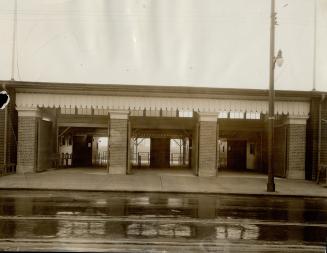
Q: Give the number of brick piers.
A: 4